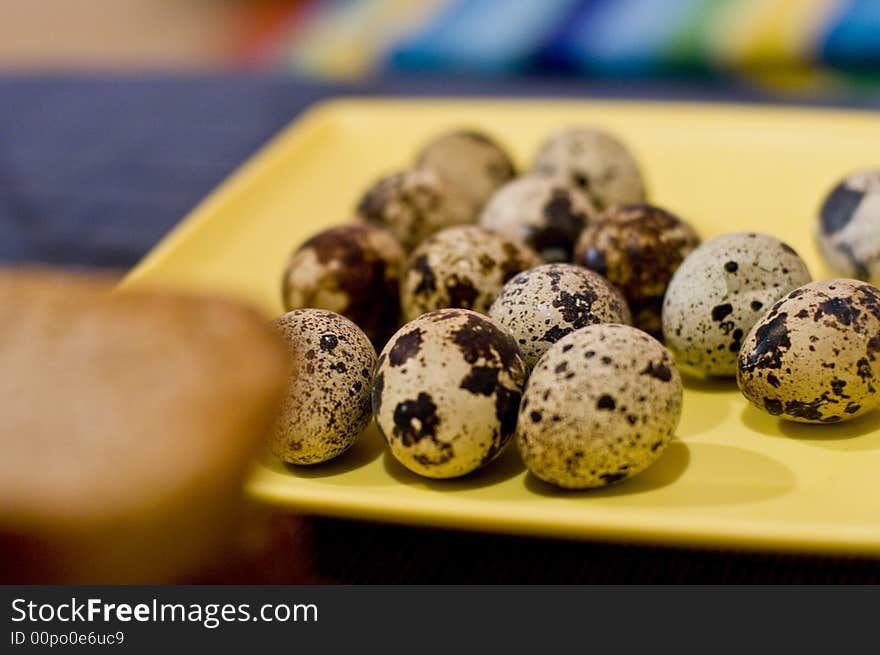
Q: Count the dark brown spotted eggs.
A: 14